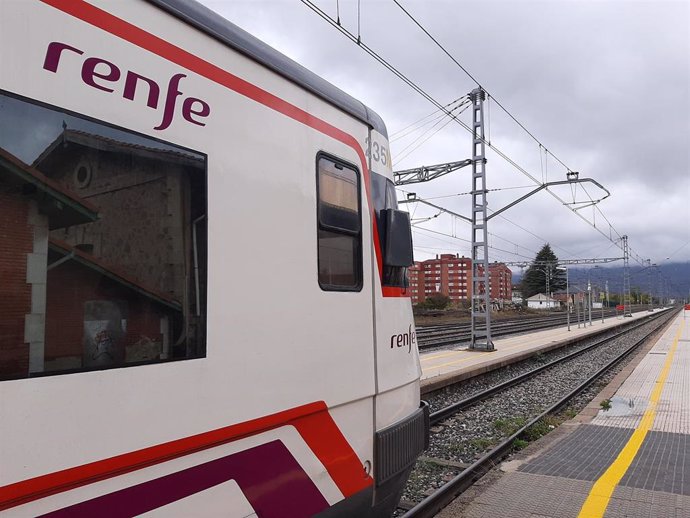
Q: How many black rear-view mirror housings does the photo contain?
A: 1